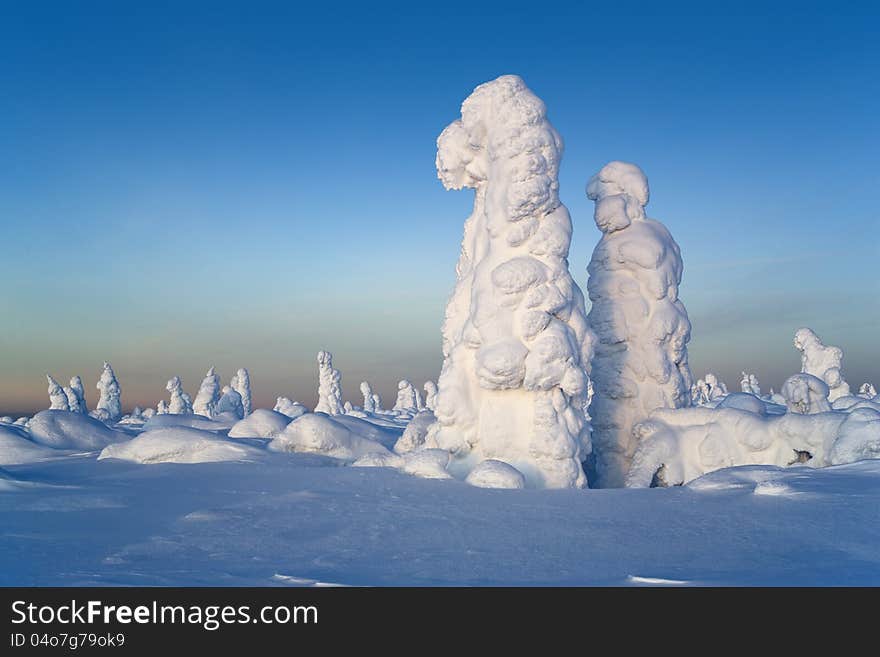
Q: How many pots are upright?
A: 0